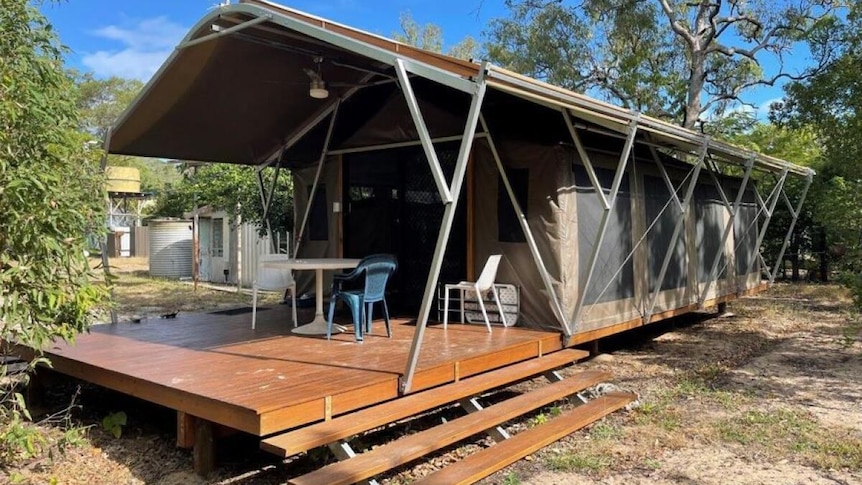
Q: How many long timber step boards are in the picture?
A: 3